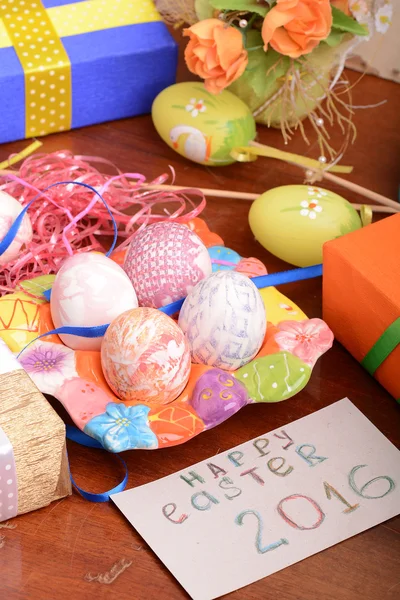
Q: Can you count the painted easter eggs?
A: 7